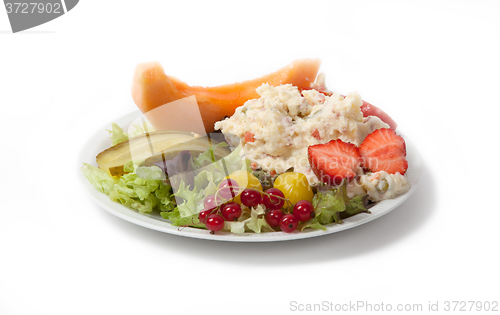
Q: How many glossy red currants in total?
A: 10